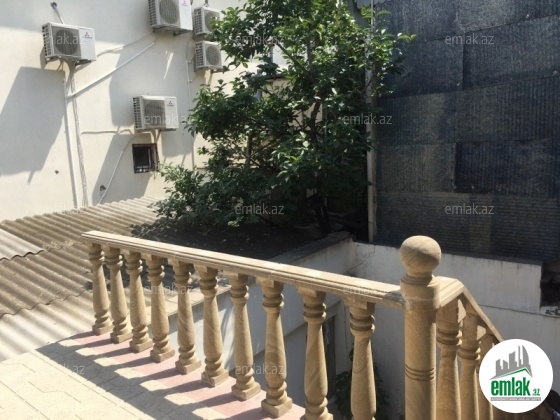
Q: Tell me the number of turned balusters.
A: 13